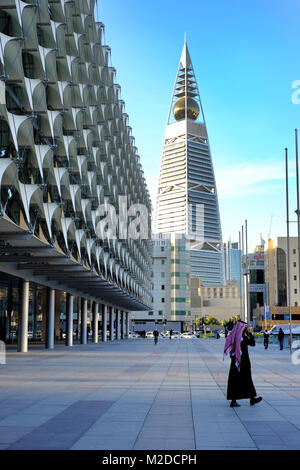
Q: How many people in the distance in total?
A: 4